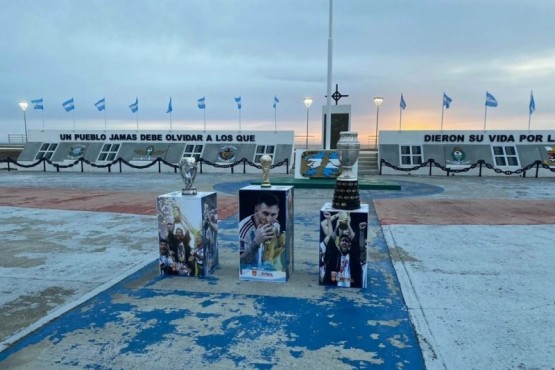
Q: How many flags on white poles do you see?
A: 12